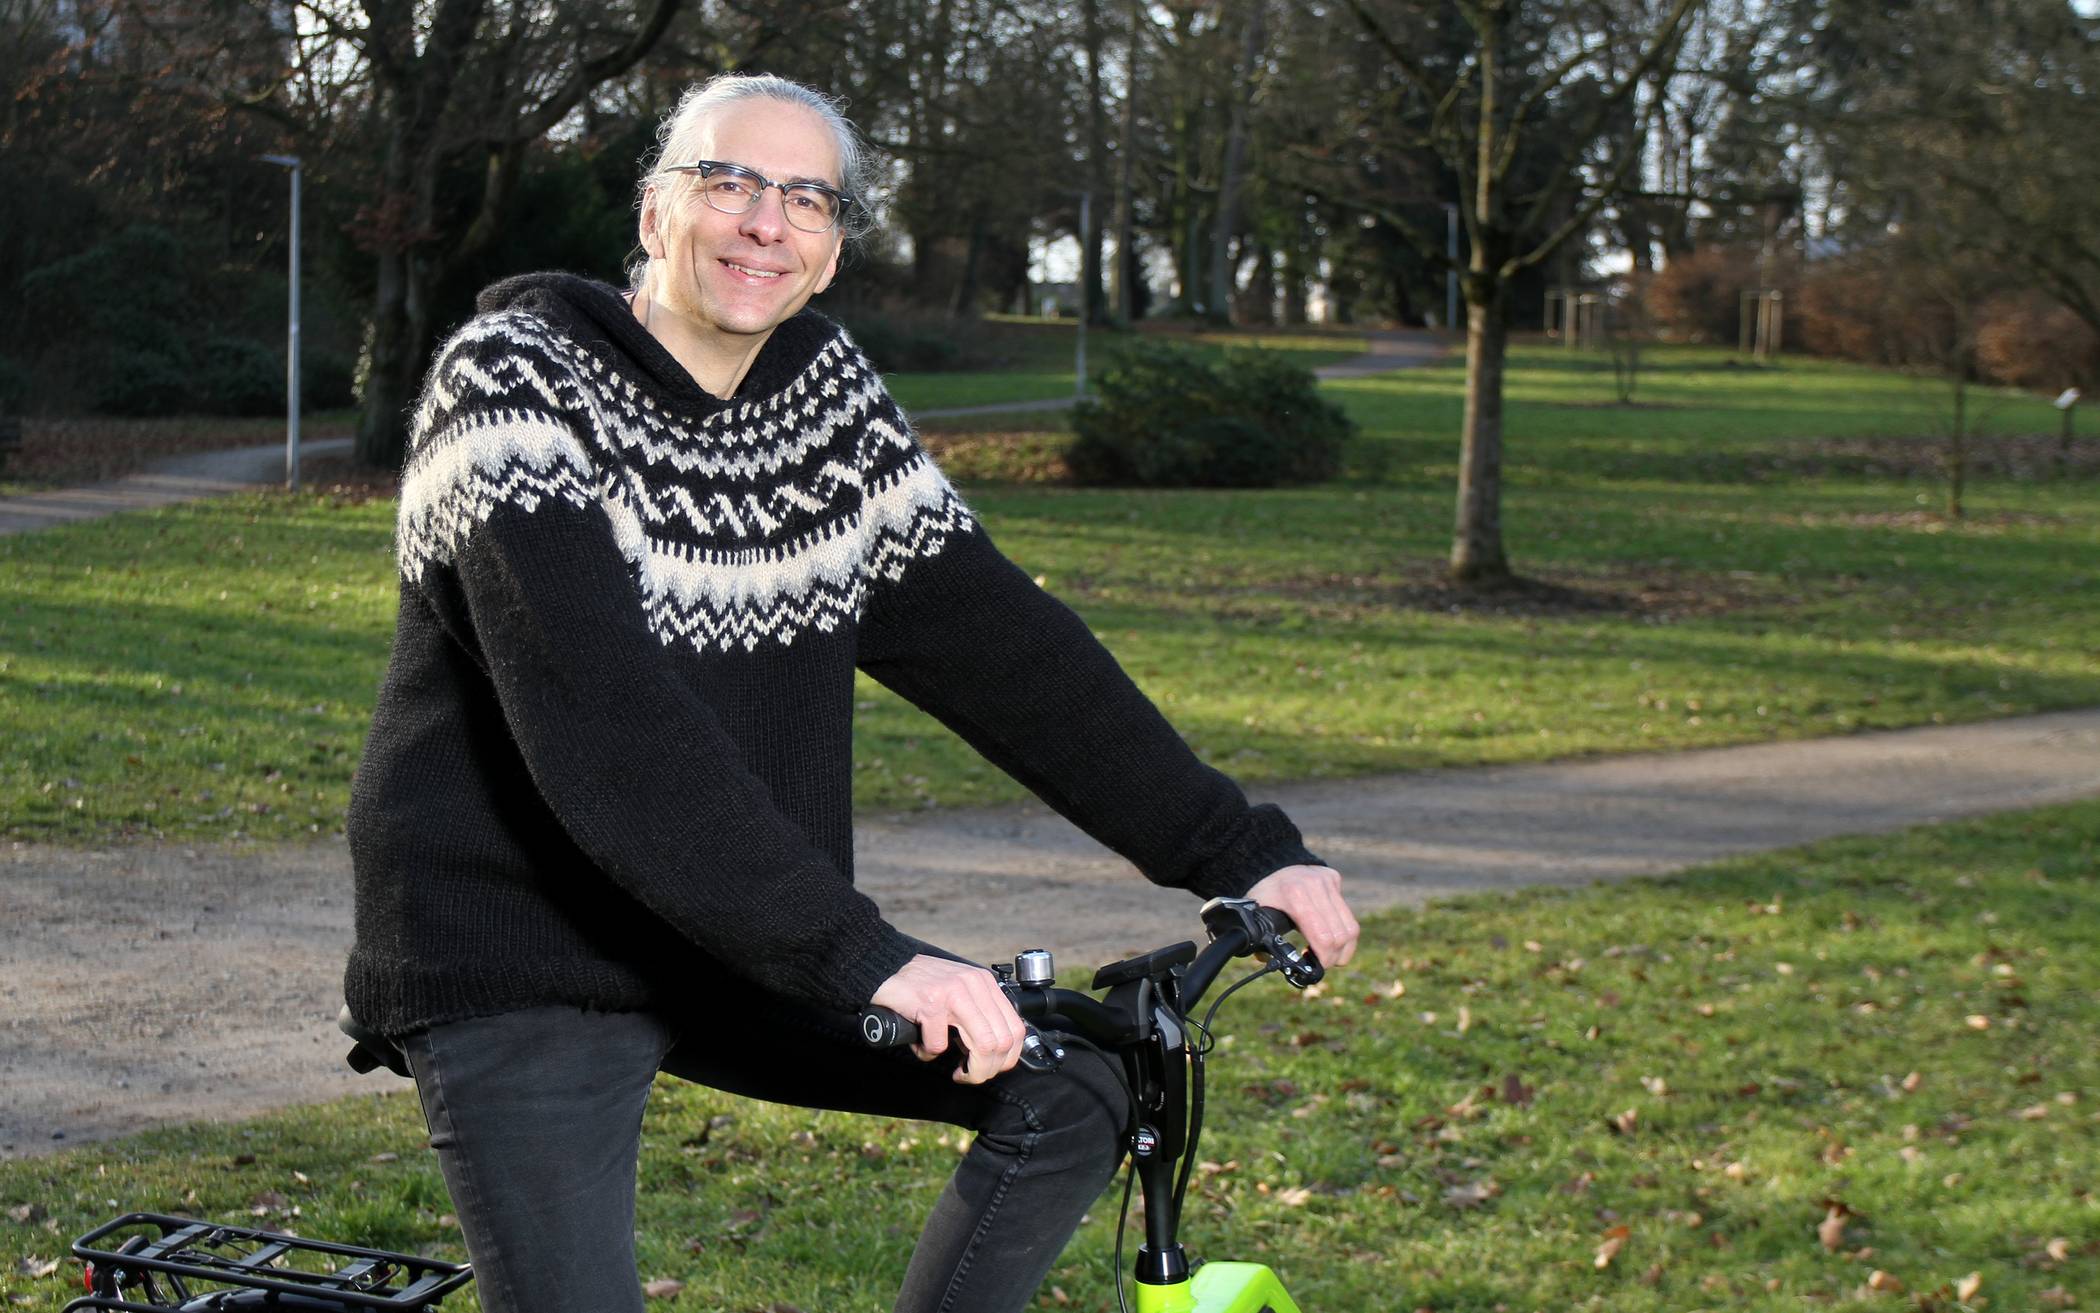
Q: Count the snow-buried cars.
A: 0